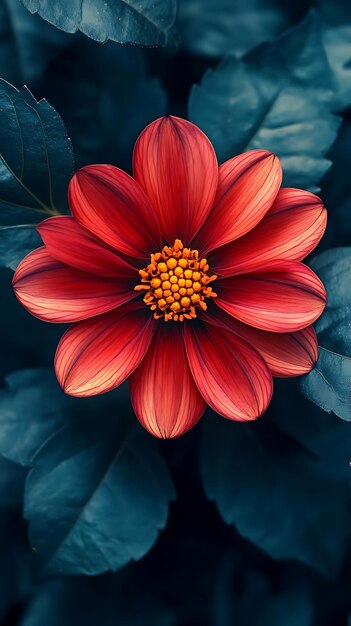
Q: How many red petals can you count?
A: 11